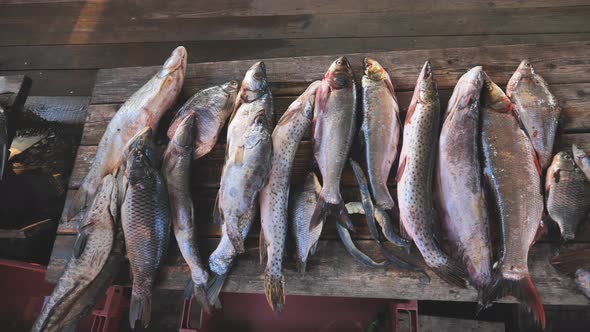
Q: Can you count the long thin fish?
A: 3